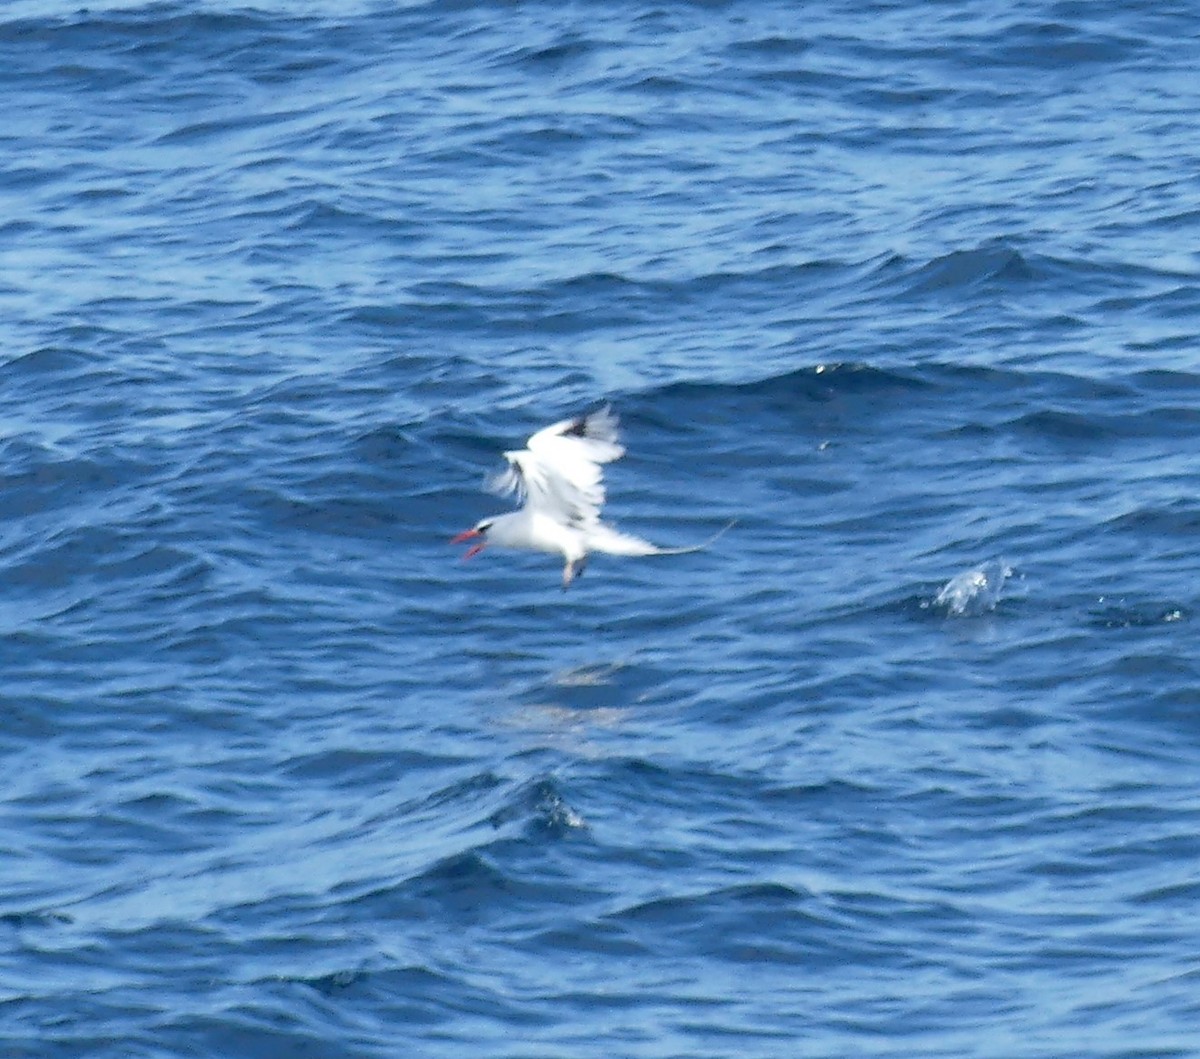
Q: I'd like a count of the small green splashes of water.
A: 0